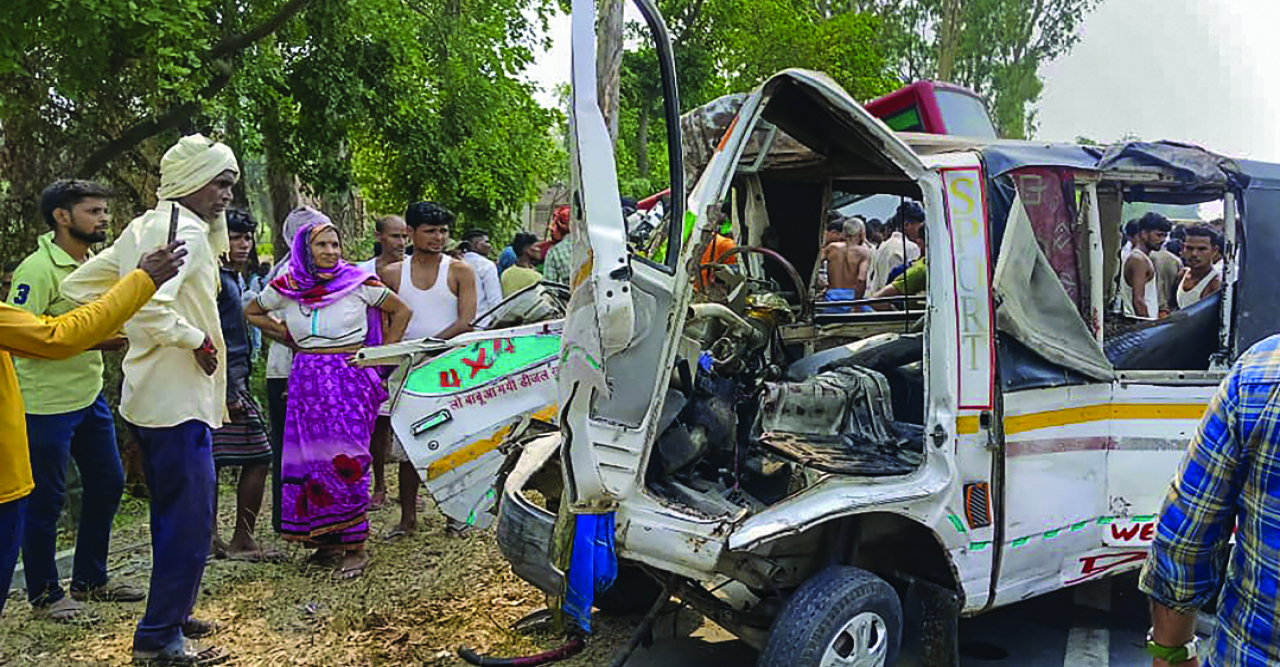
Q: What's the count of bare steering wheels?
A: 1